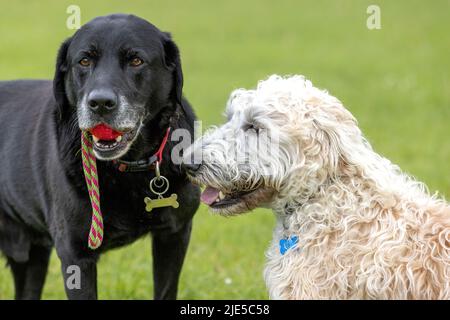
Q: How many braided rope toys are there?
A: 1